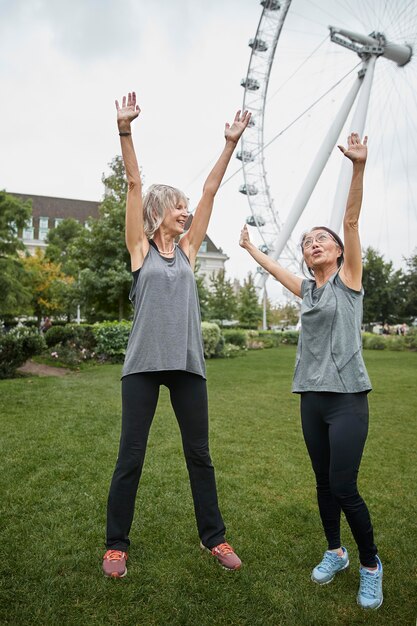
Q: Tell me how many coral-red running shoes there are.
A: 2